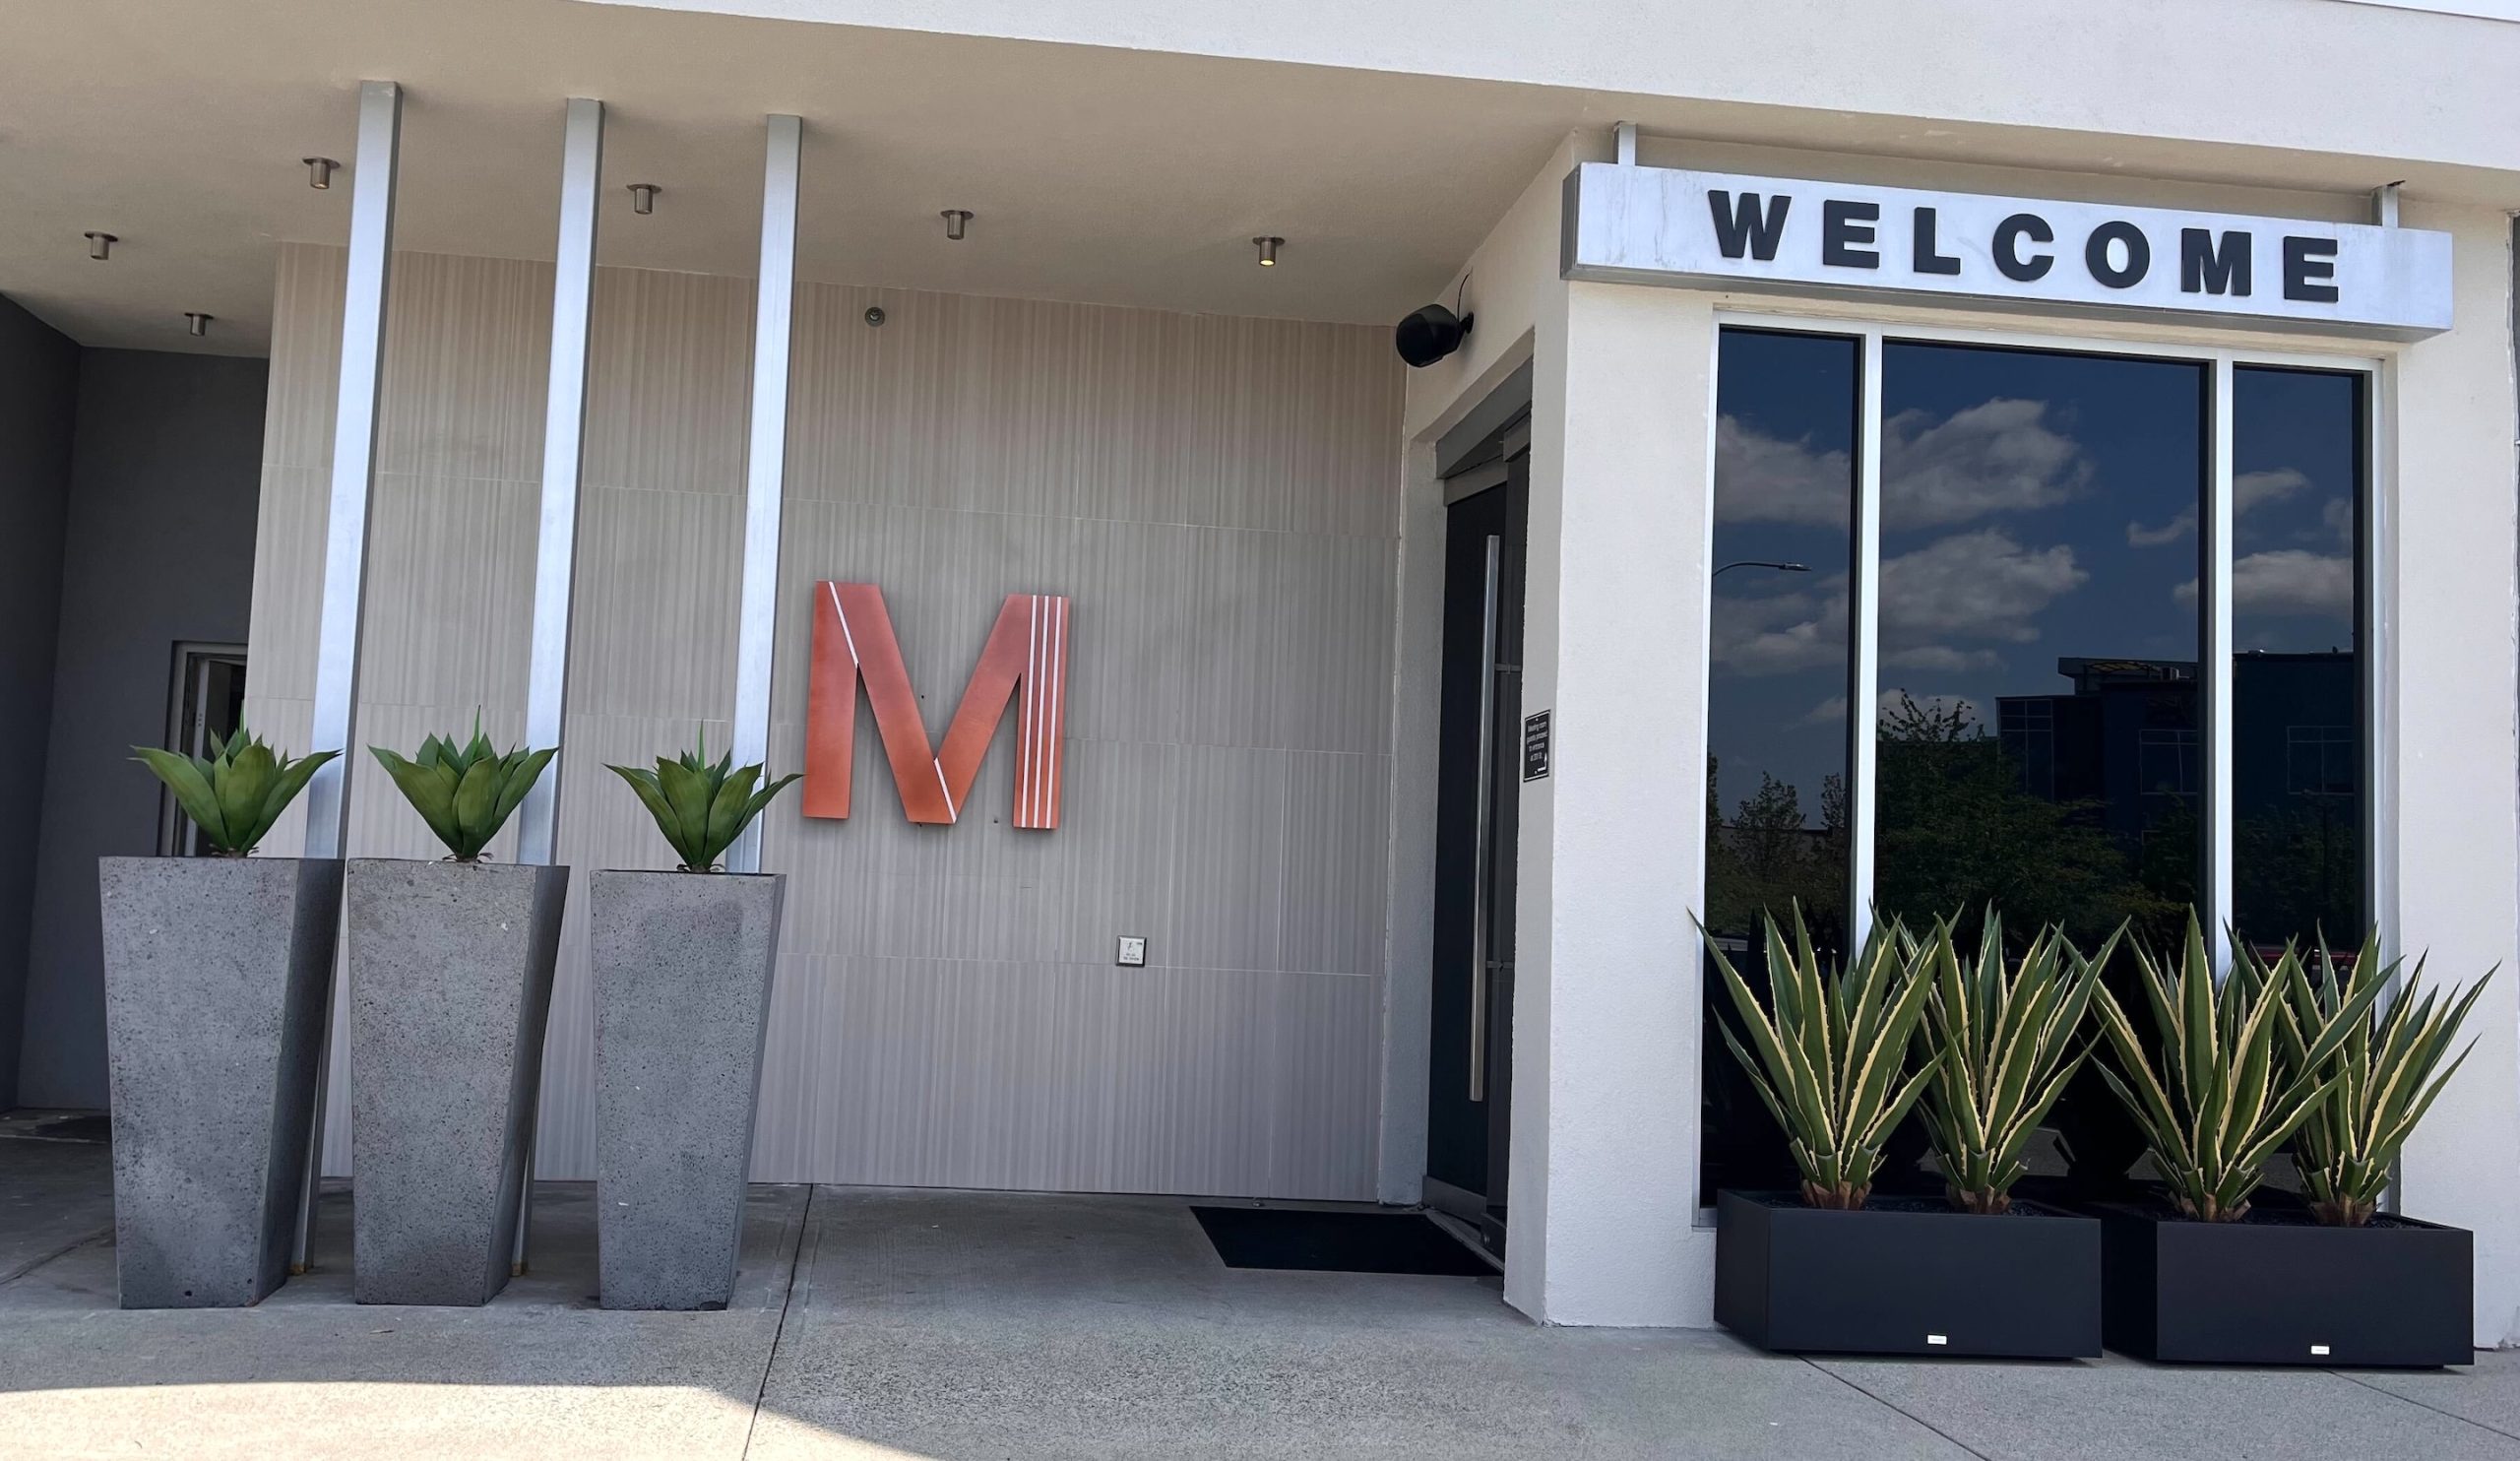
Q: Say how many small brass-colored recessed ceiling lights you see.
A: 6